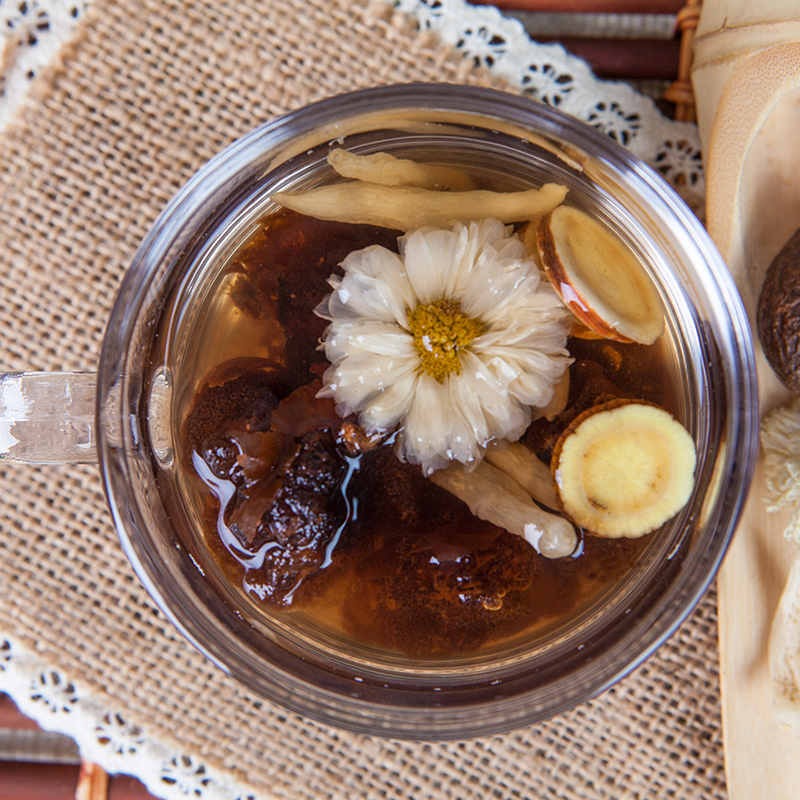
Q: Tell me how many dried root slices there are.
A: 2